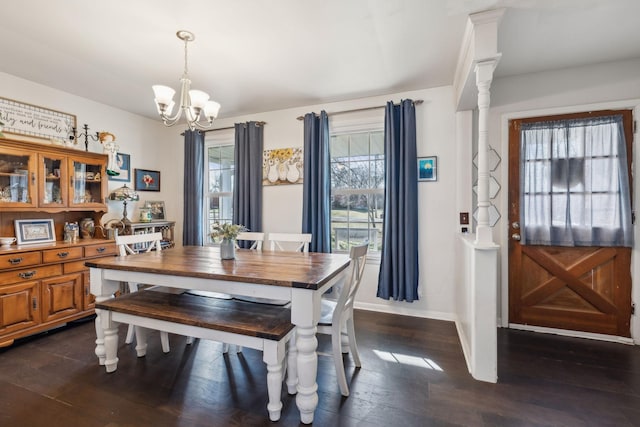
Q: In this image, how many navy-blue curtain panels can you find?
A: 4